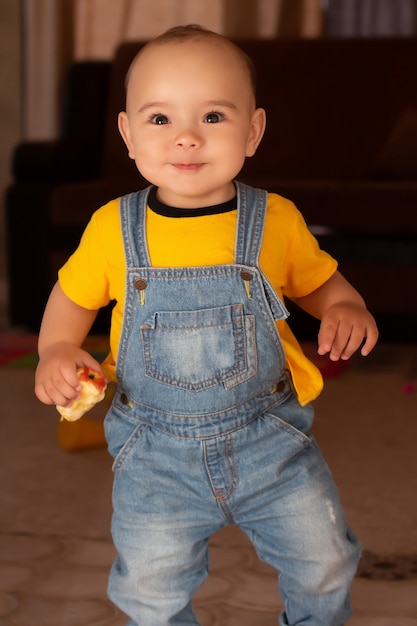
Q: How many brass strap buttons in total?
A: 2